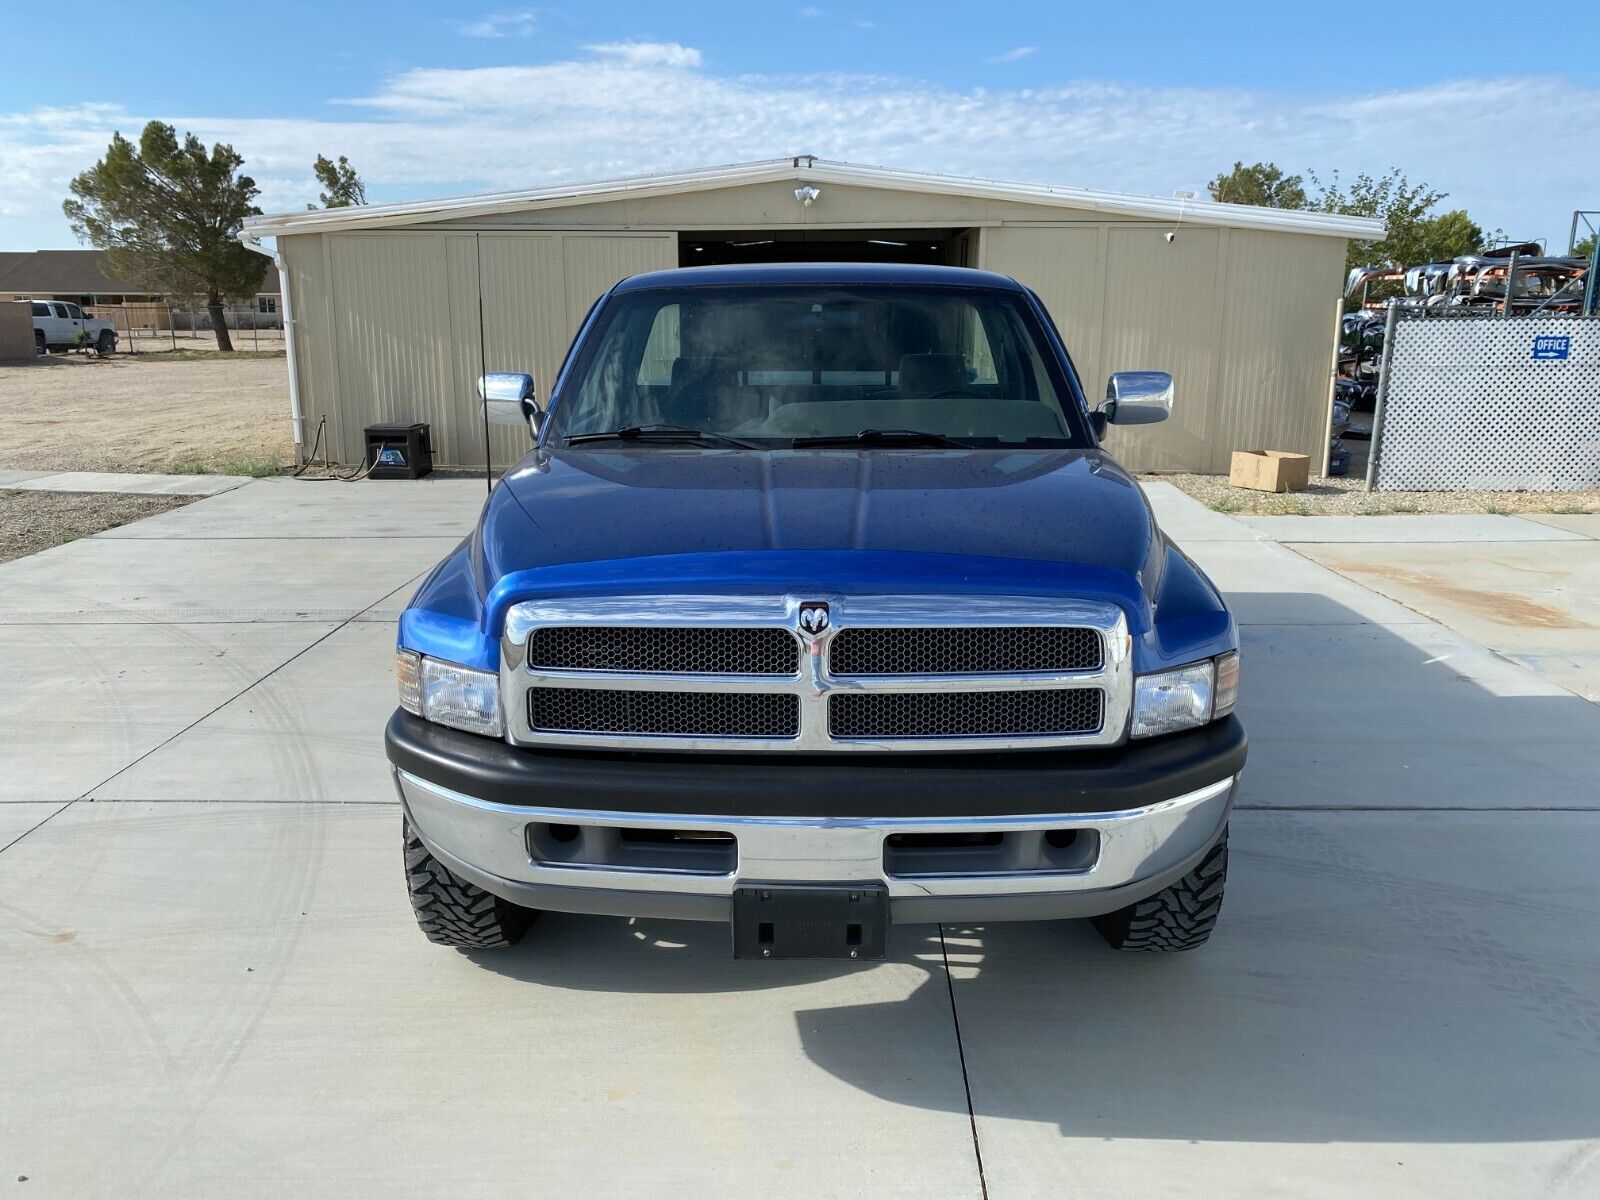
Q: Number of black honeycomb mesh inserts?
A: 4